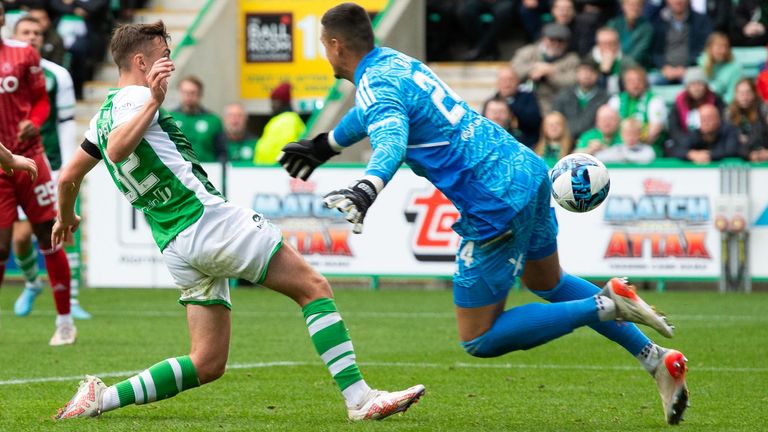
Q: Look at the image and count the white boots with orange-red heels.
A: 2